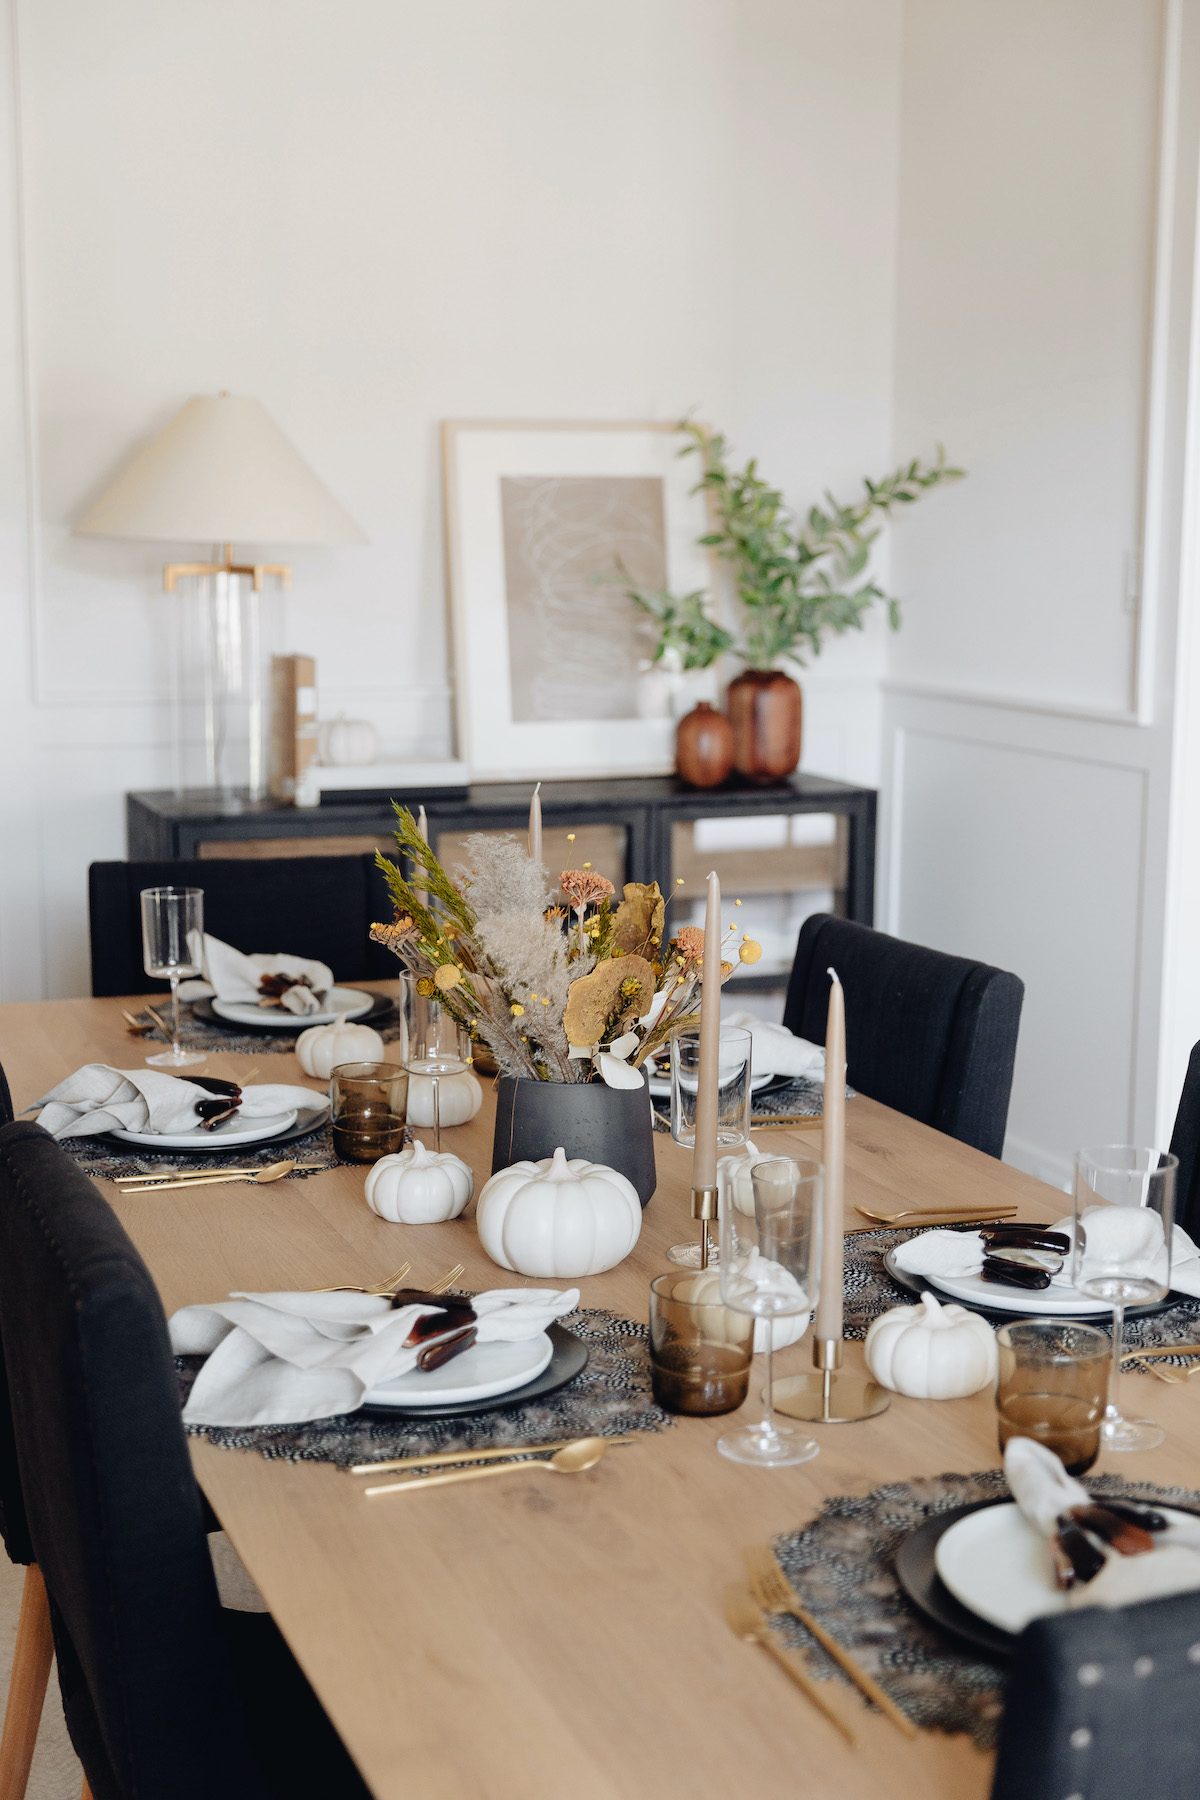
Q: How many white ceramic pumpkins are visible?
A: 8